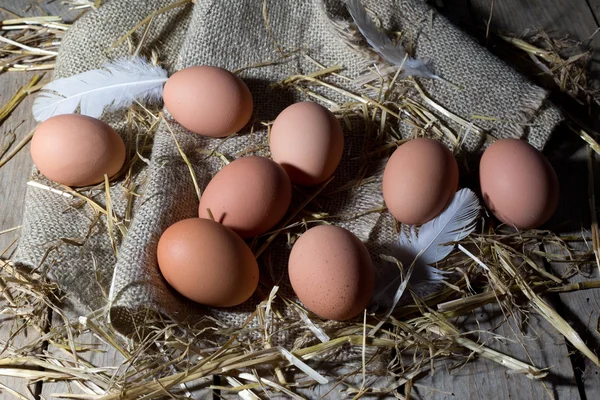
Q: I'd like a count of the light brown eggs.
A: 8